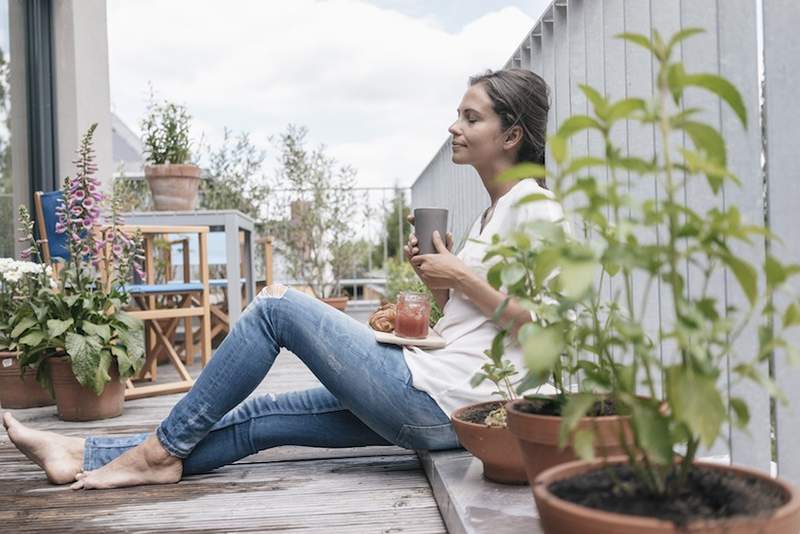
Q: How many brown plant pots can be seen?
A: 7